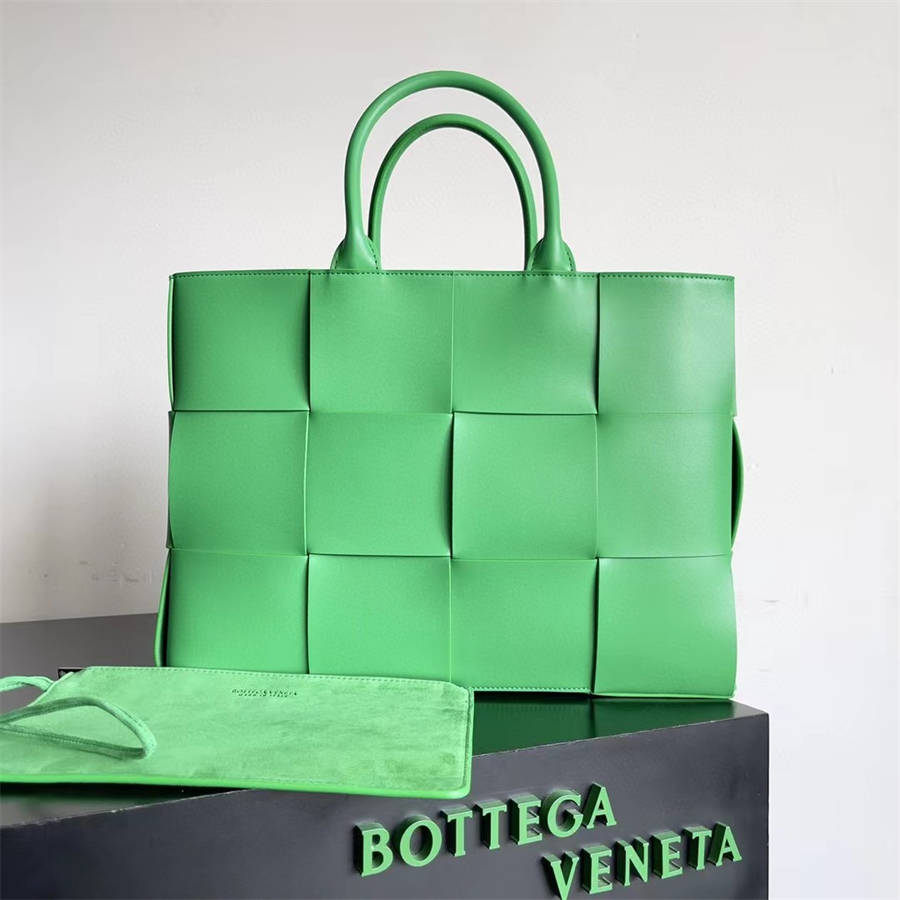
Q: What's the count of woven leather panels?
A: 12